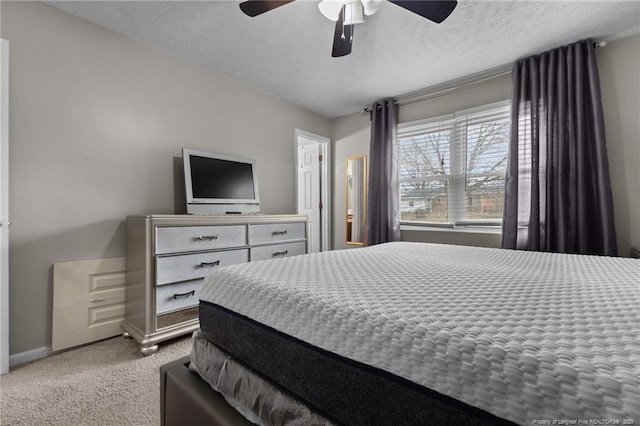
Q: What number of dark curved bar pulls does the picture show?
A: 5